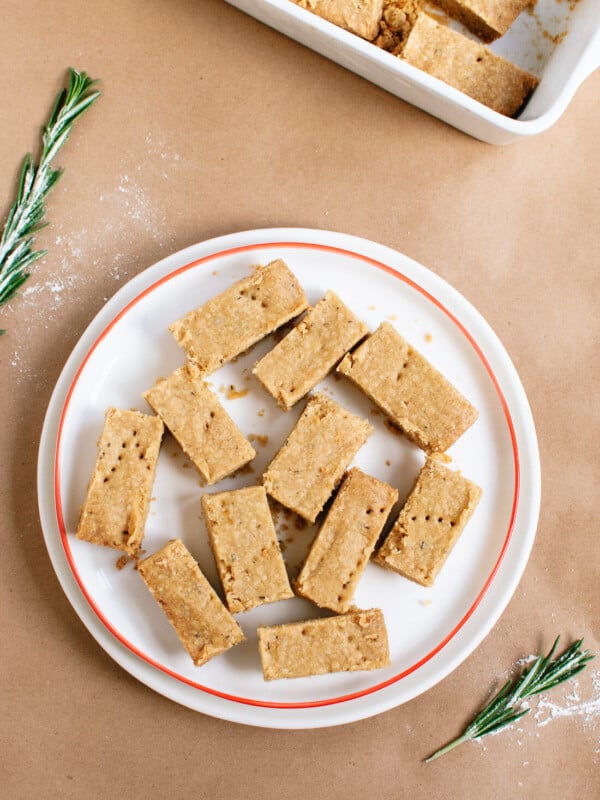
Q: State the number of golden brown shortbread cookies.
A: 14